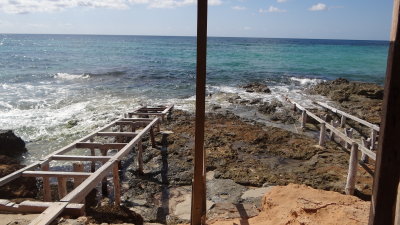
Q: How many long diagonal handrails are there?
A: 4